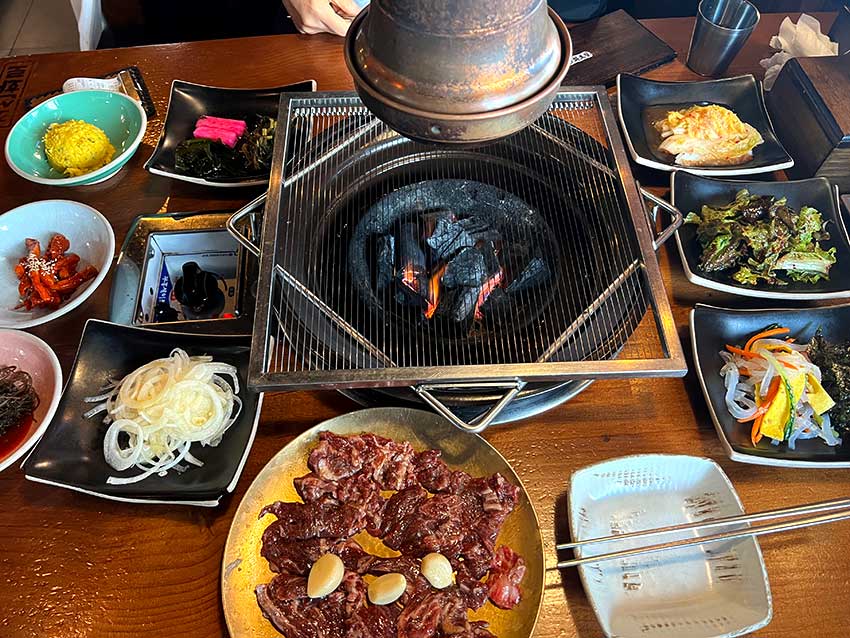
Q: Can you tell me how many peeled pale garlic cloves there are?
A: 3